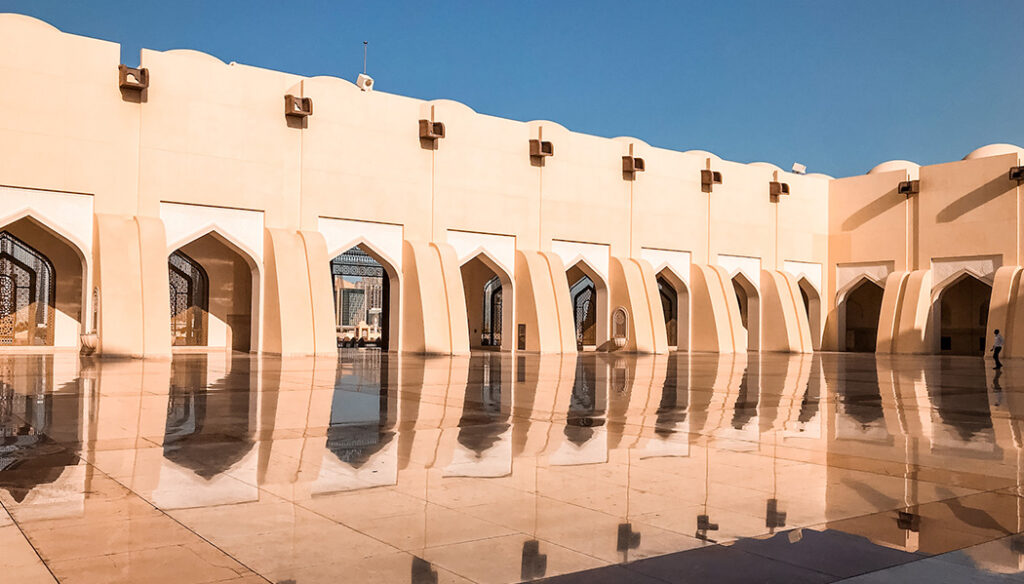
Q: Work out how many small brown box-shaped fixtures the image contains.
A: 9